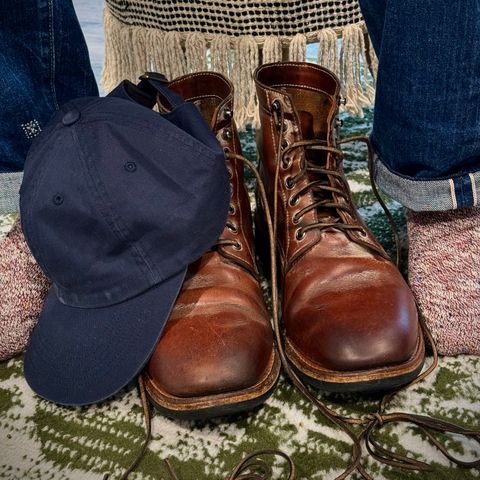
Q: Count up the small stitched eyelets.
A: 2